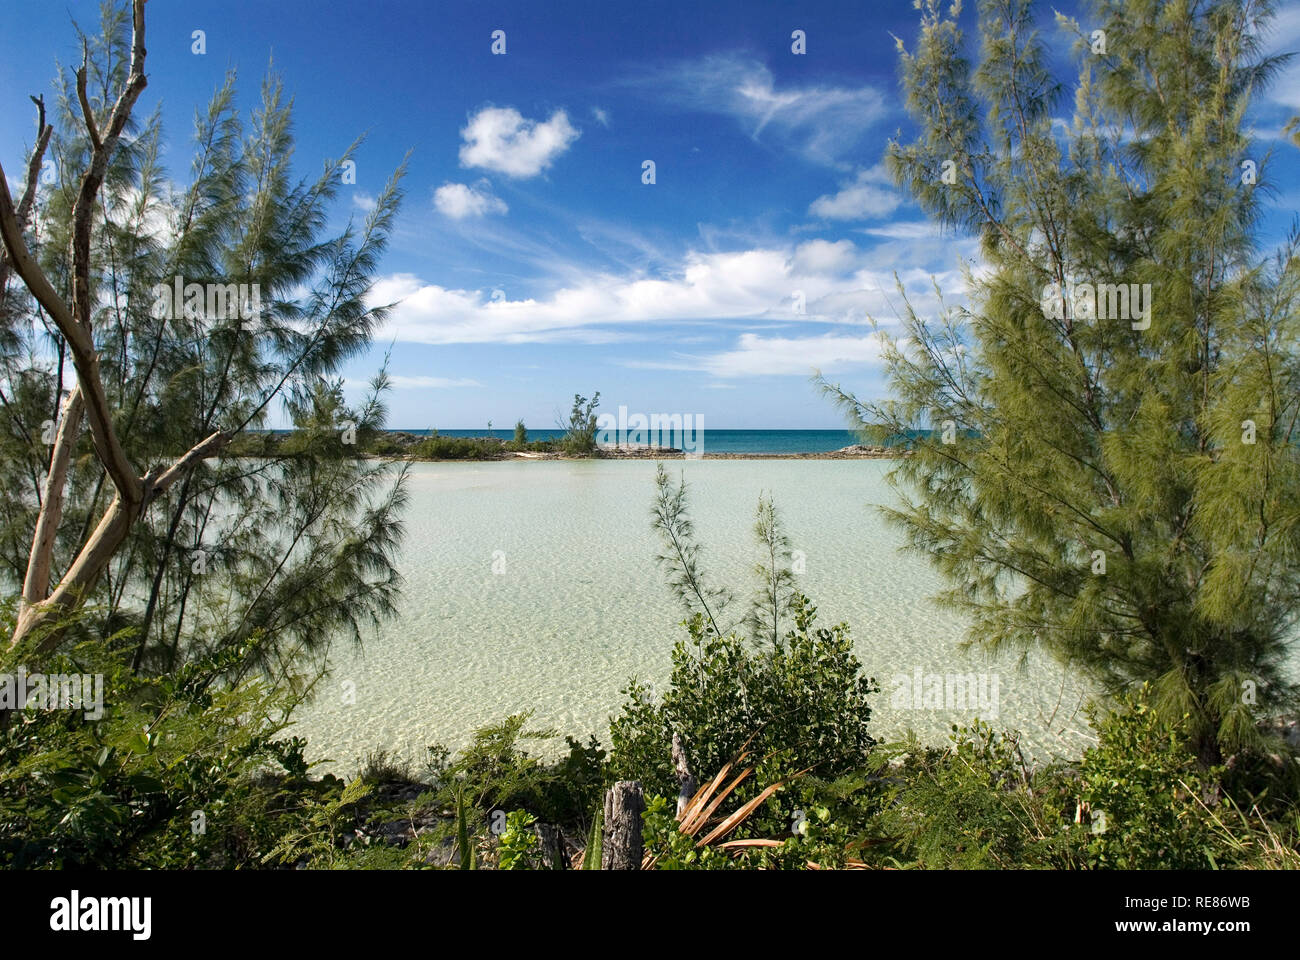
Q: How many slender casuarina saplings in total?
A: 2